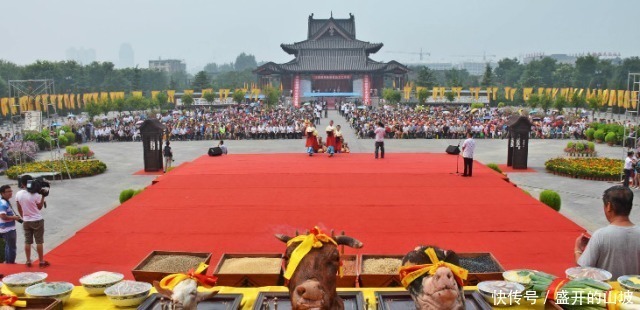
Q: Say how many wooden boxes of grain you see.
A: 5